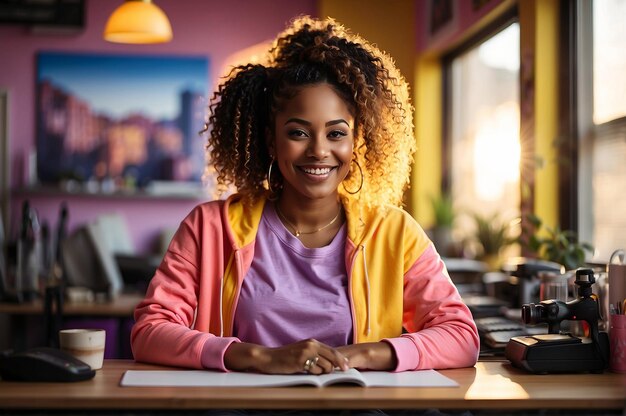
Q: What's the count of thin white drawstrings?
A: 2